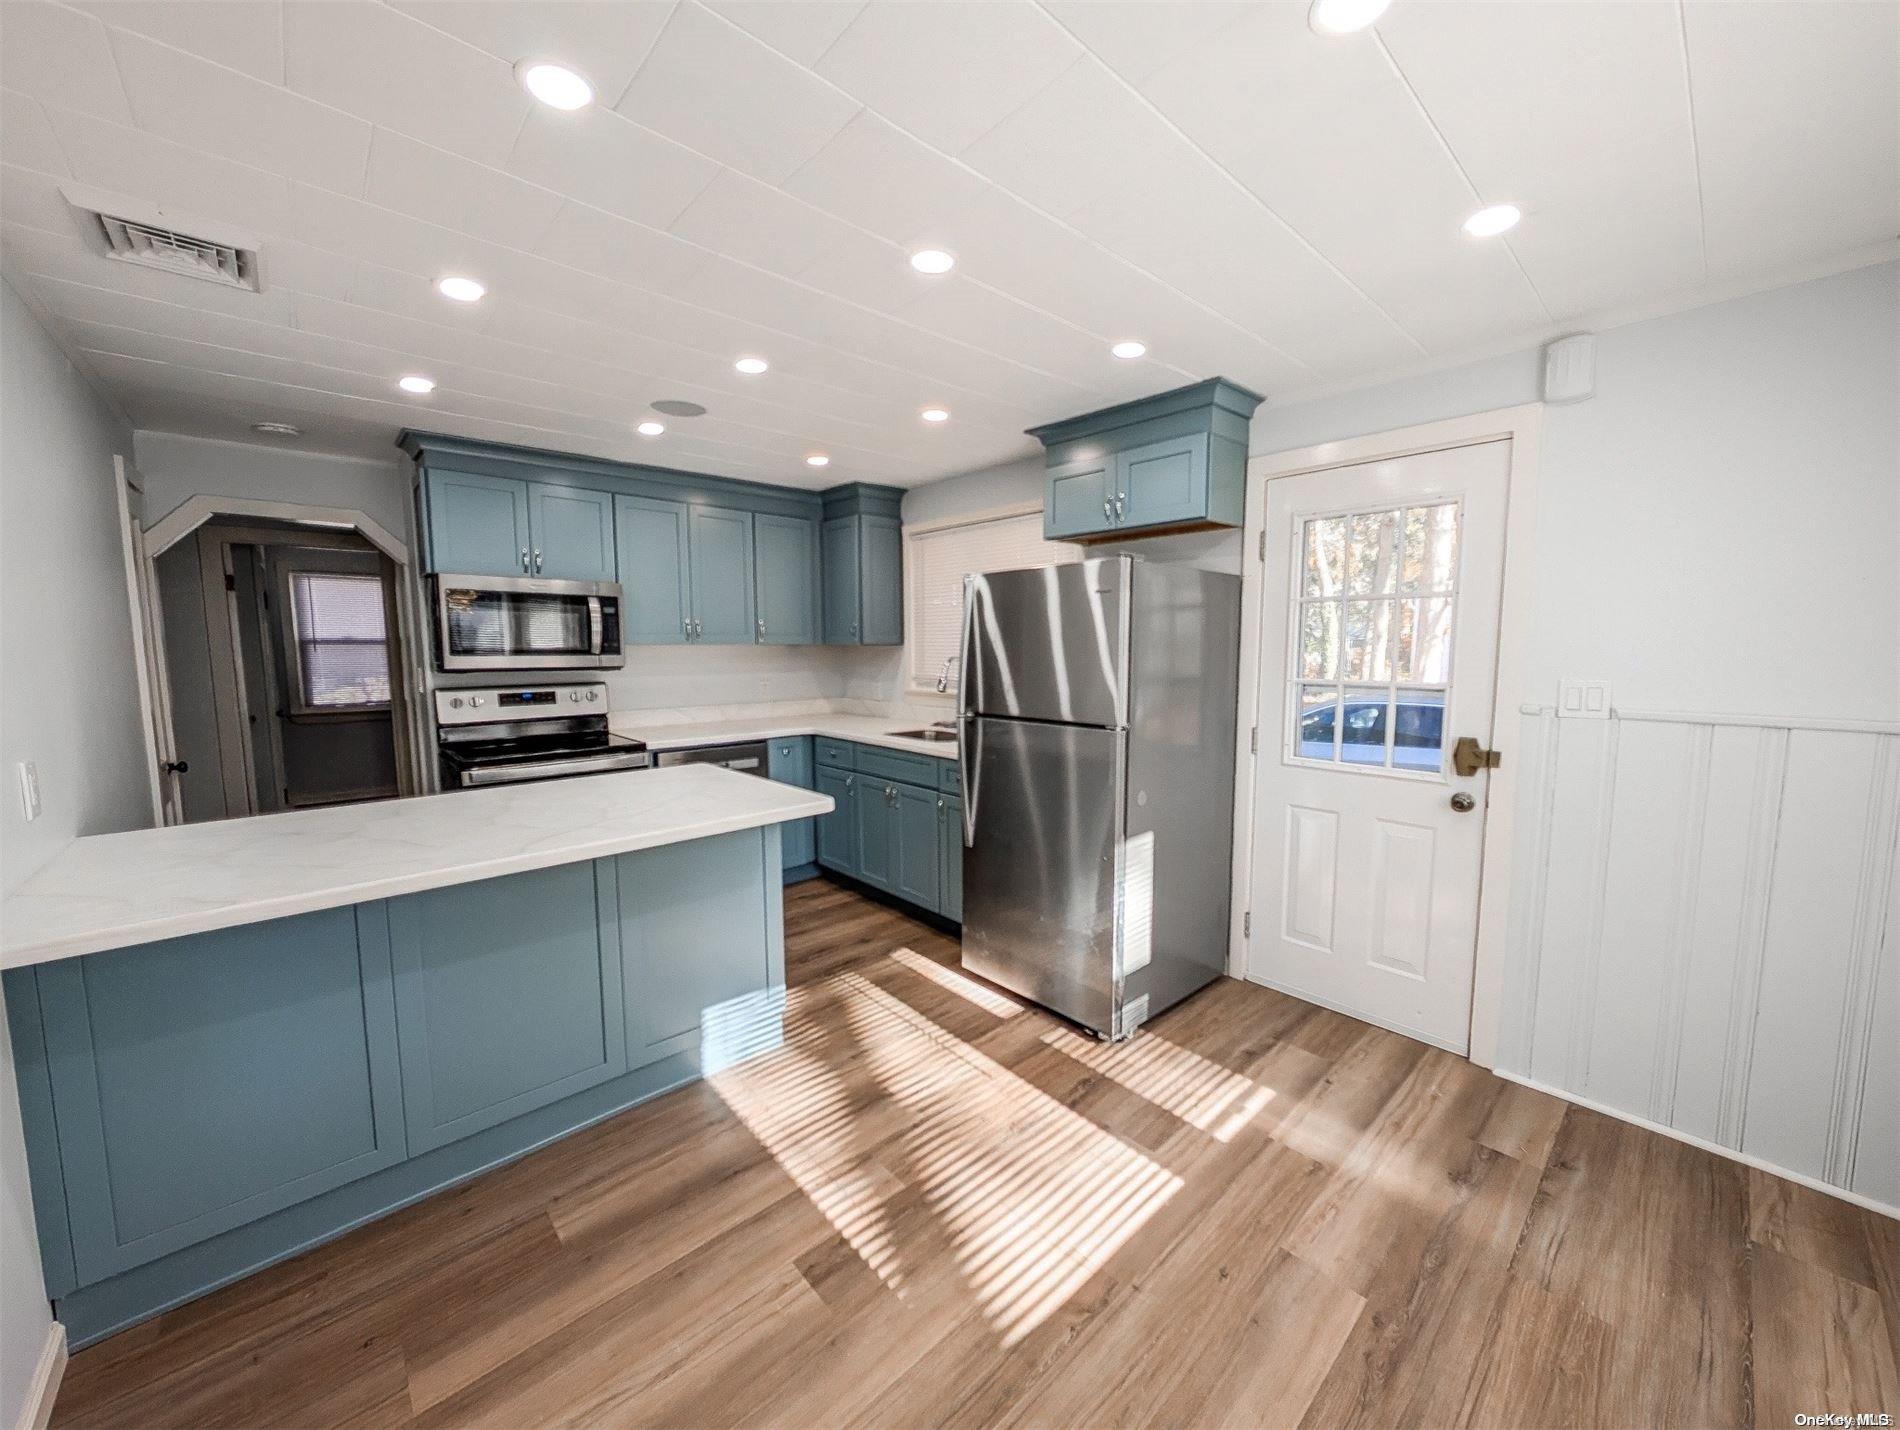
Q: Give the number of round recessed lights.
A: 11